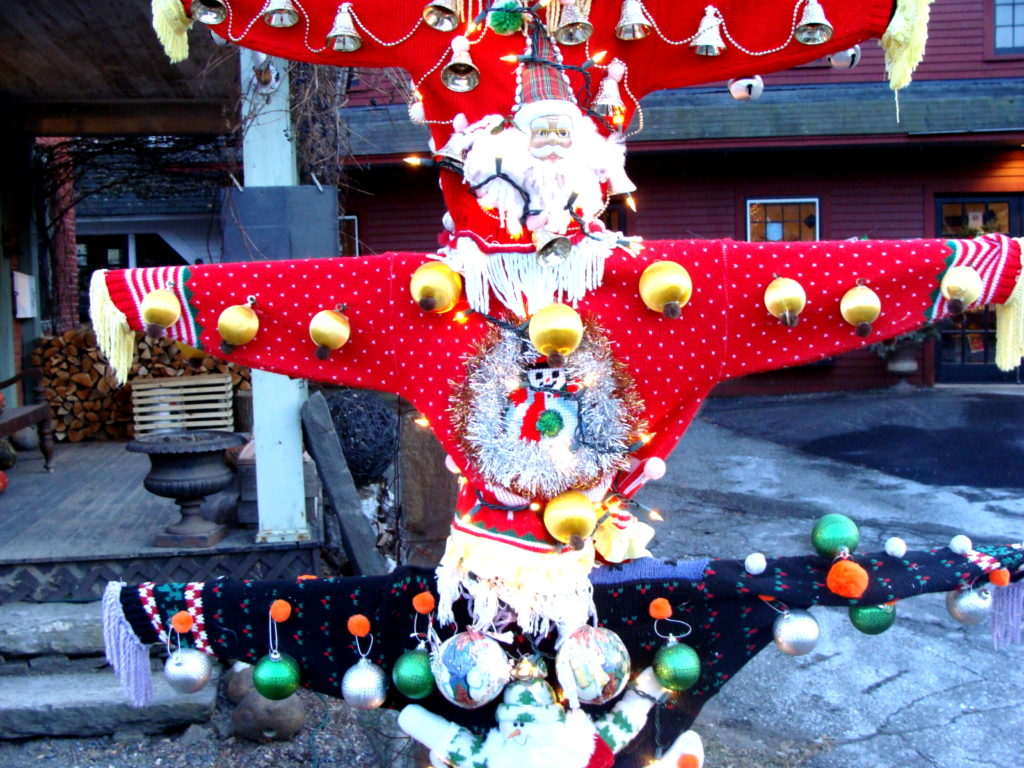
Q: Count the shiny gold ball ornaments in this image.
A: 10